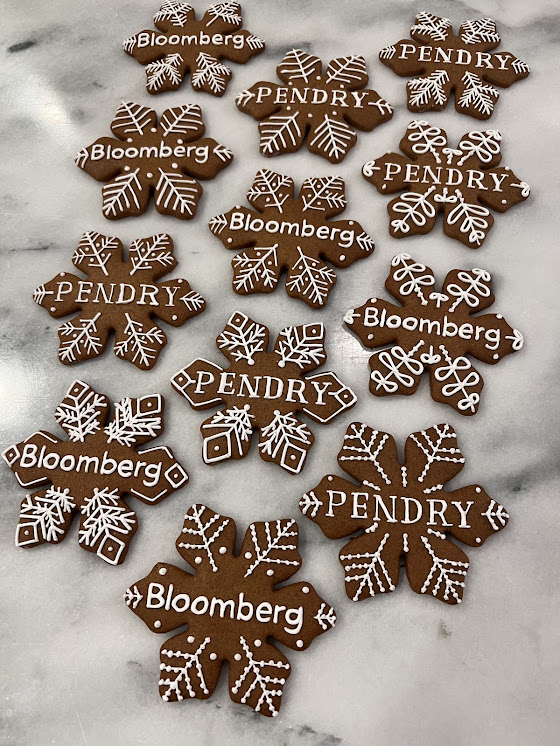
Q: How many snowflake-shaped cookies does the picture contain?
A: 12